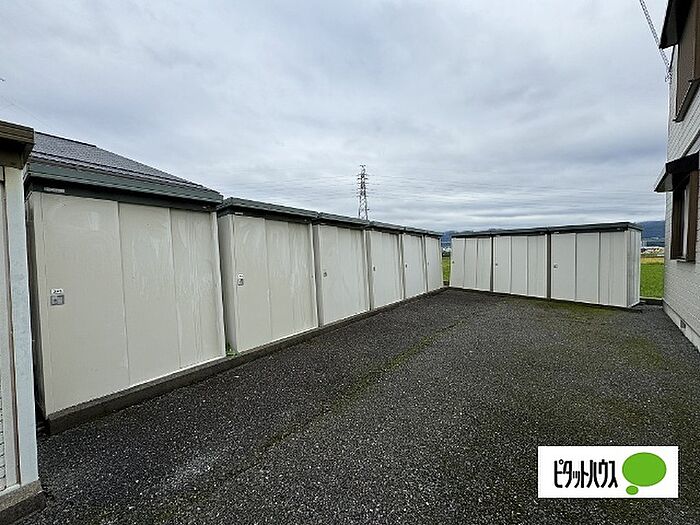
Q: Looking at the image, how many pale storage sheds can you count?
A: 9